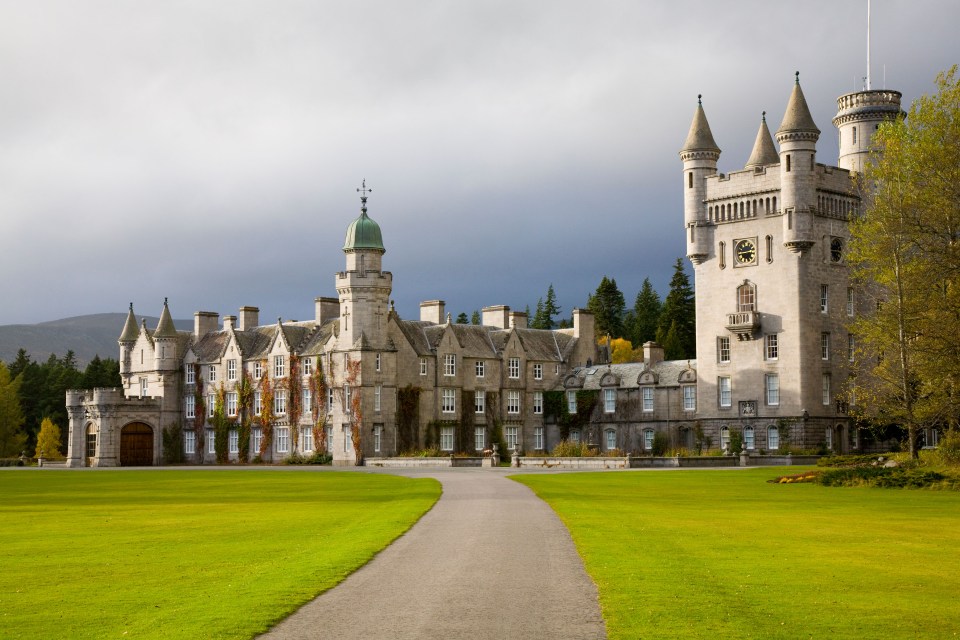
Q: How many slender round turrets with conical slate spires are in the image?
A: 5